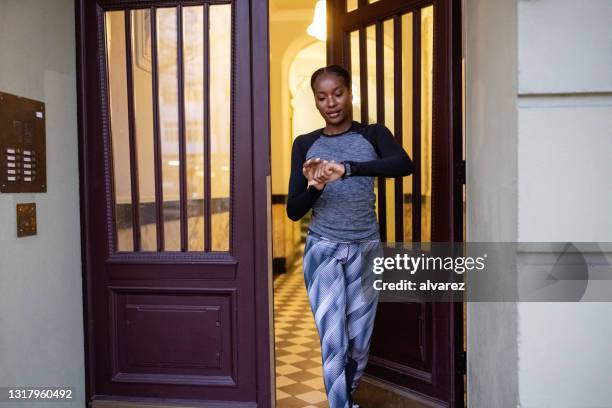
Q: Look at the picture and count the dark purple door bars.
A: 8